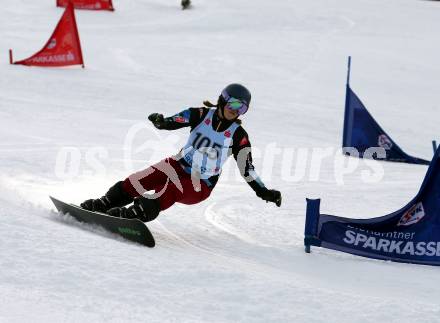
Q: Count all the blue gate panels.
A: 2